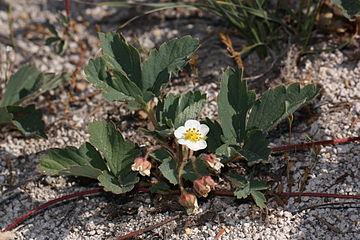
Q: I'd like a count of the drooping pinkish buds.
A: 4